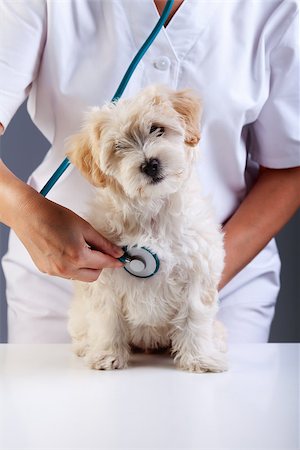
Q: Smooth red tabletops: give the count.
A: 0